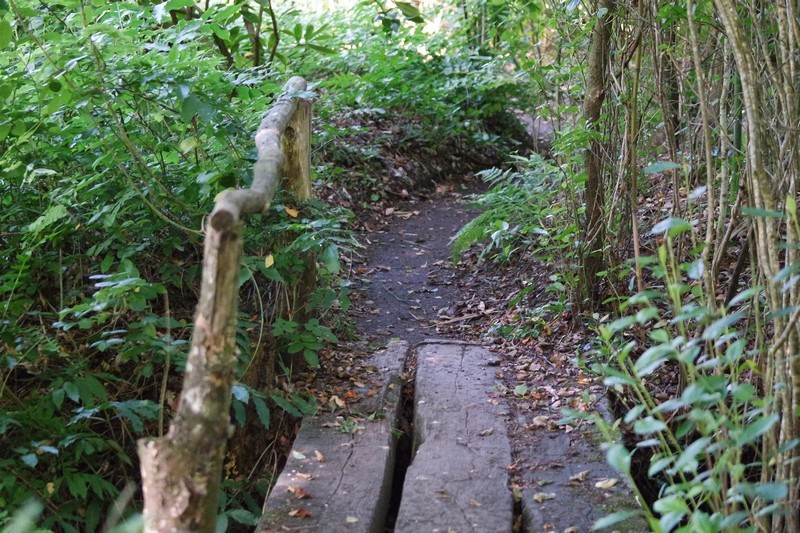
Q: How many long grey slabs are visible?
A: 3